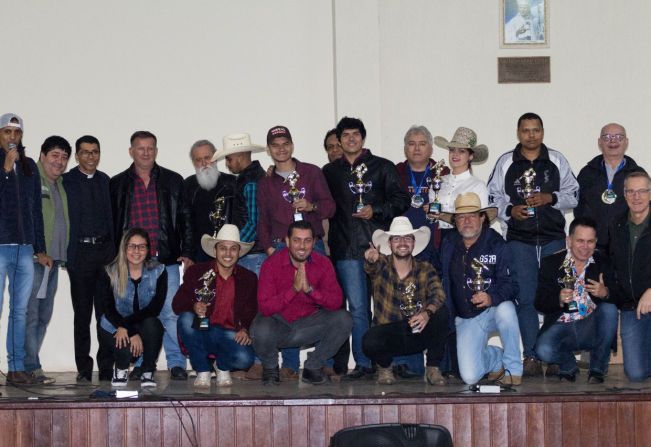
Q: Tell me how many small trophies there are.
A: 9